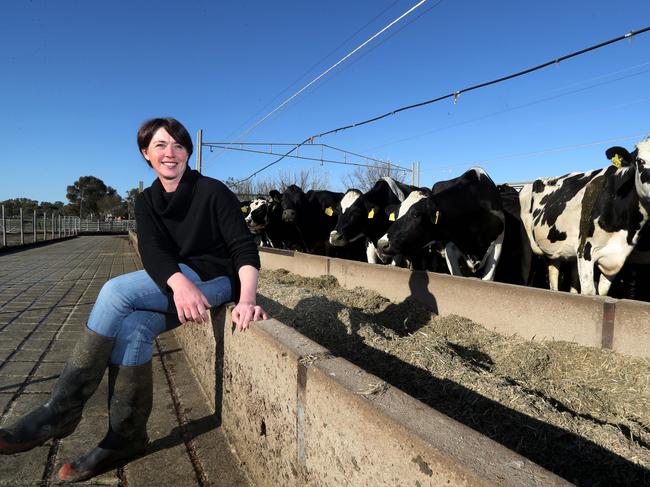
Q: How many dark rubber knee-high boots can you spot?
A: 2